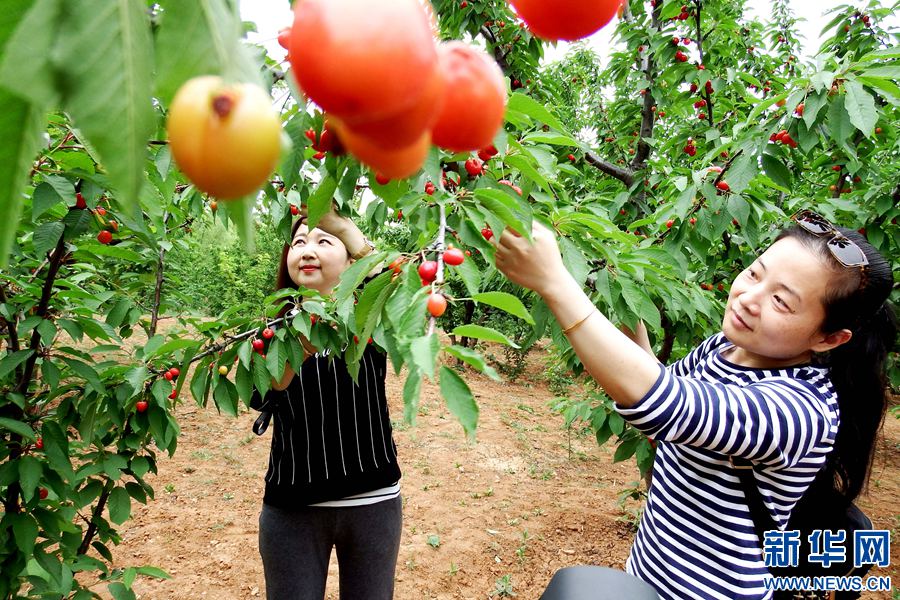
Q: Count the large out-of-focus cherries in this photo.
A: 6